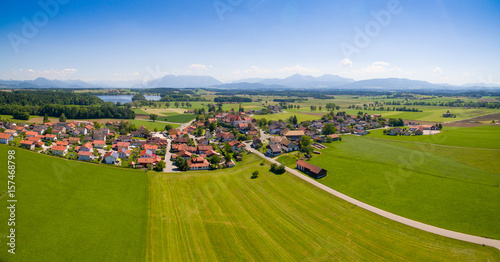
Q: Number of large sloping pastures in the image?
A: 3